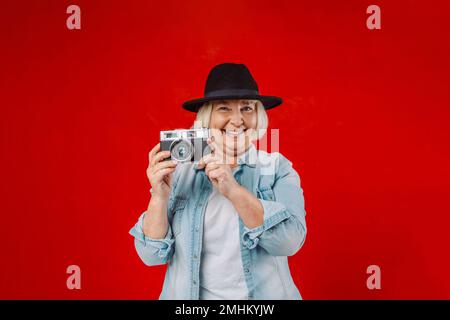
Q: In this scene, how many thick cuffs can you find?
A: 2